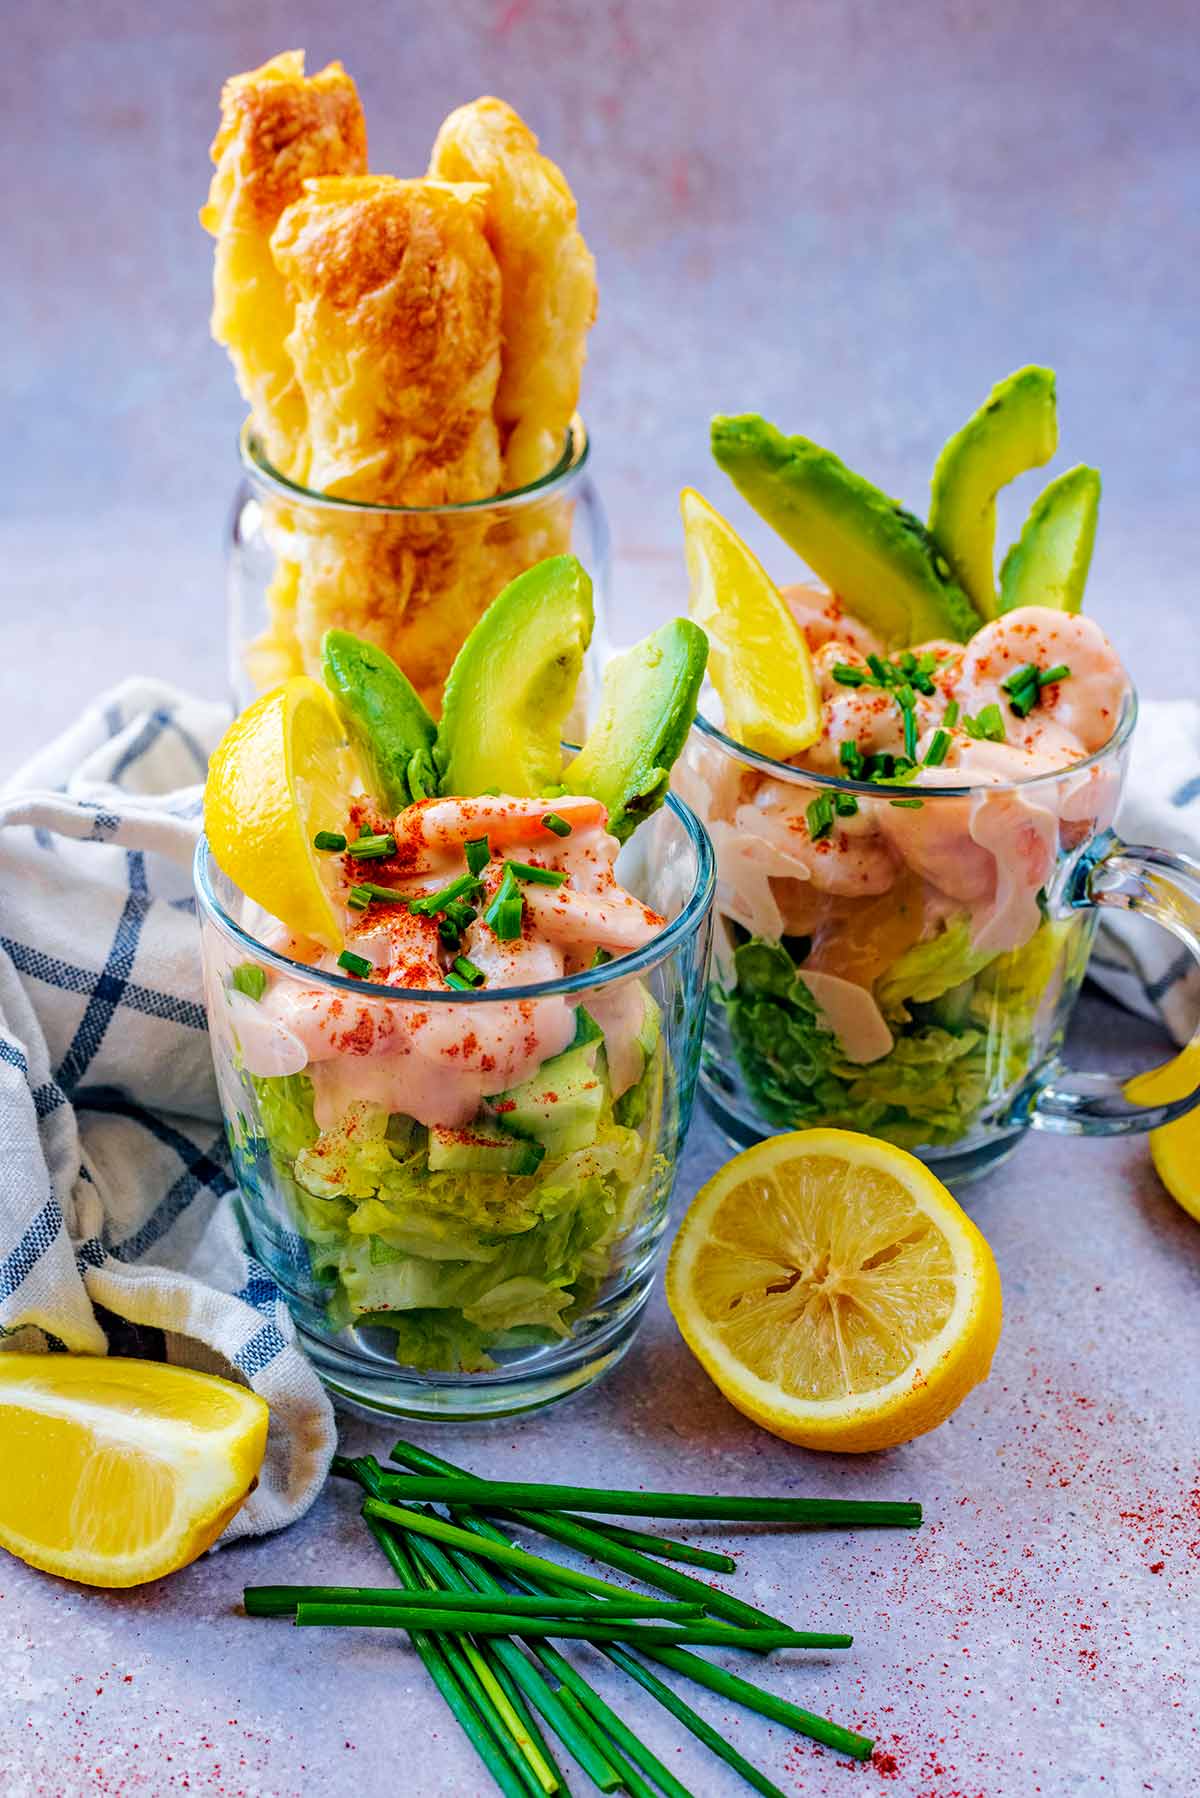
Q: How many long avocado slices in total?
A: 6